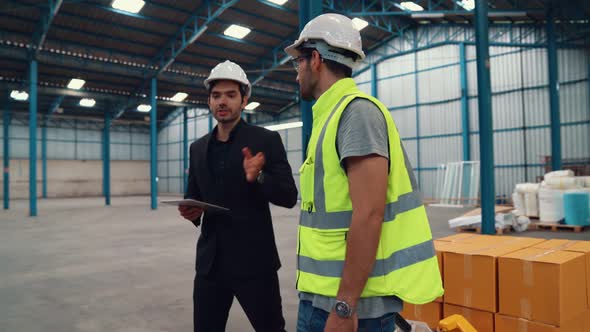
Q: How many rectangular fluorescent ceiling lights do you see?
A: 12